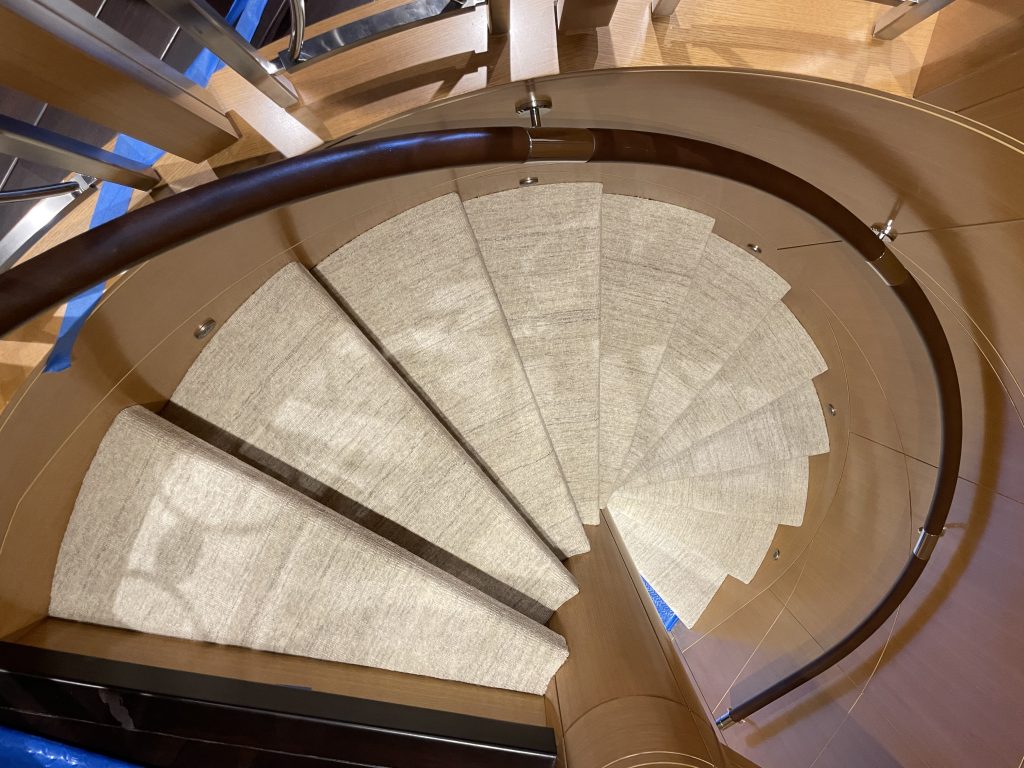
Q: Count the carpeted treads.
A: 11